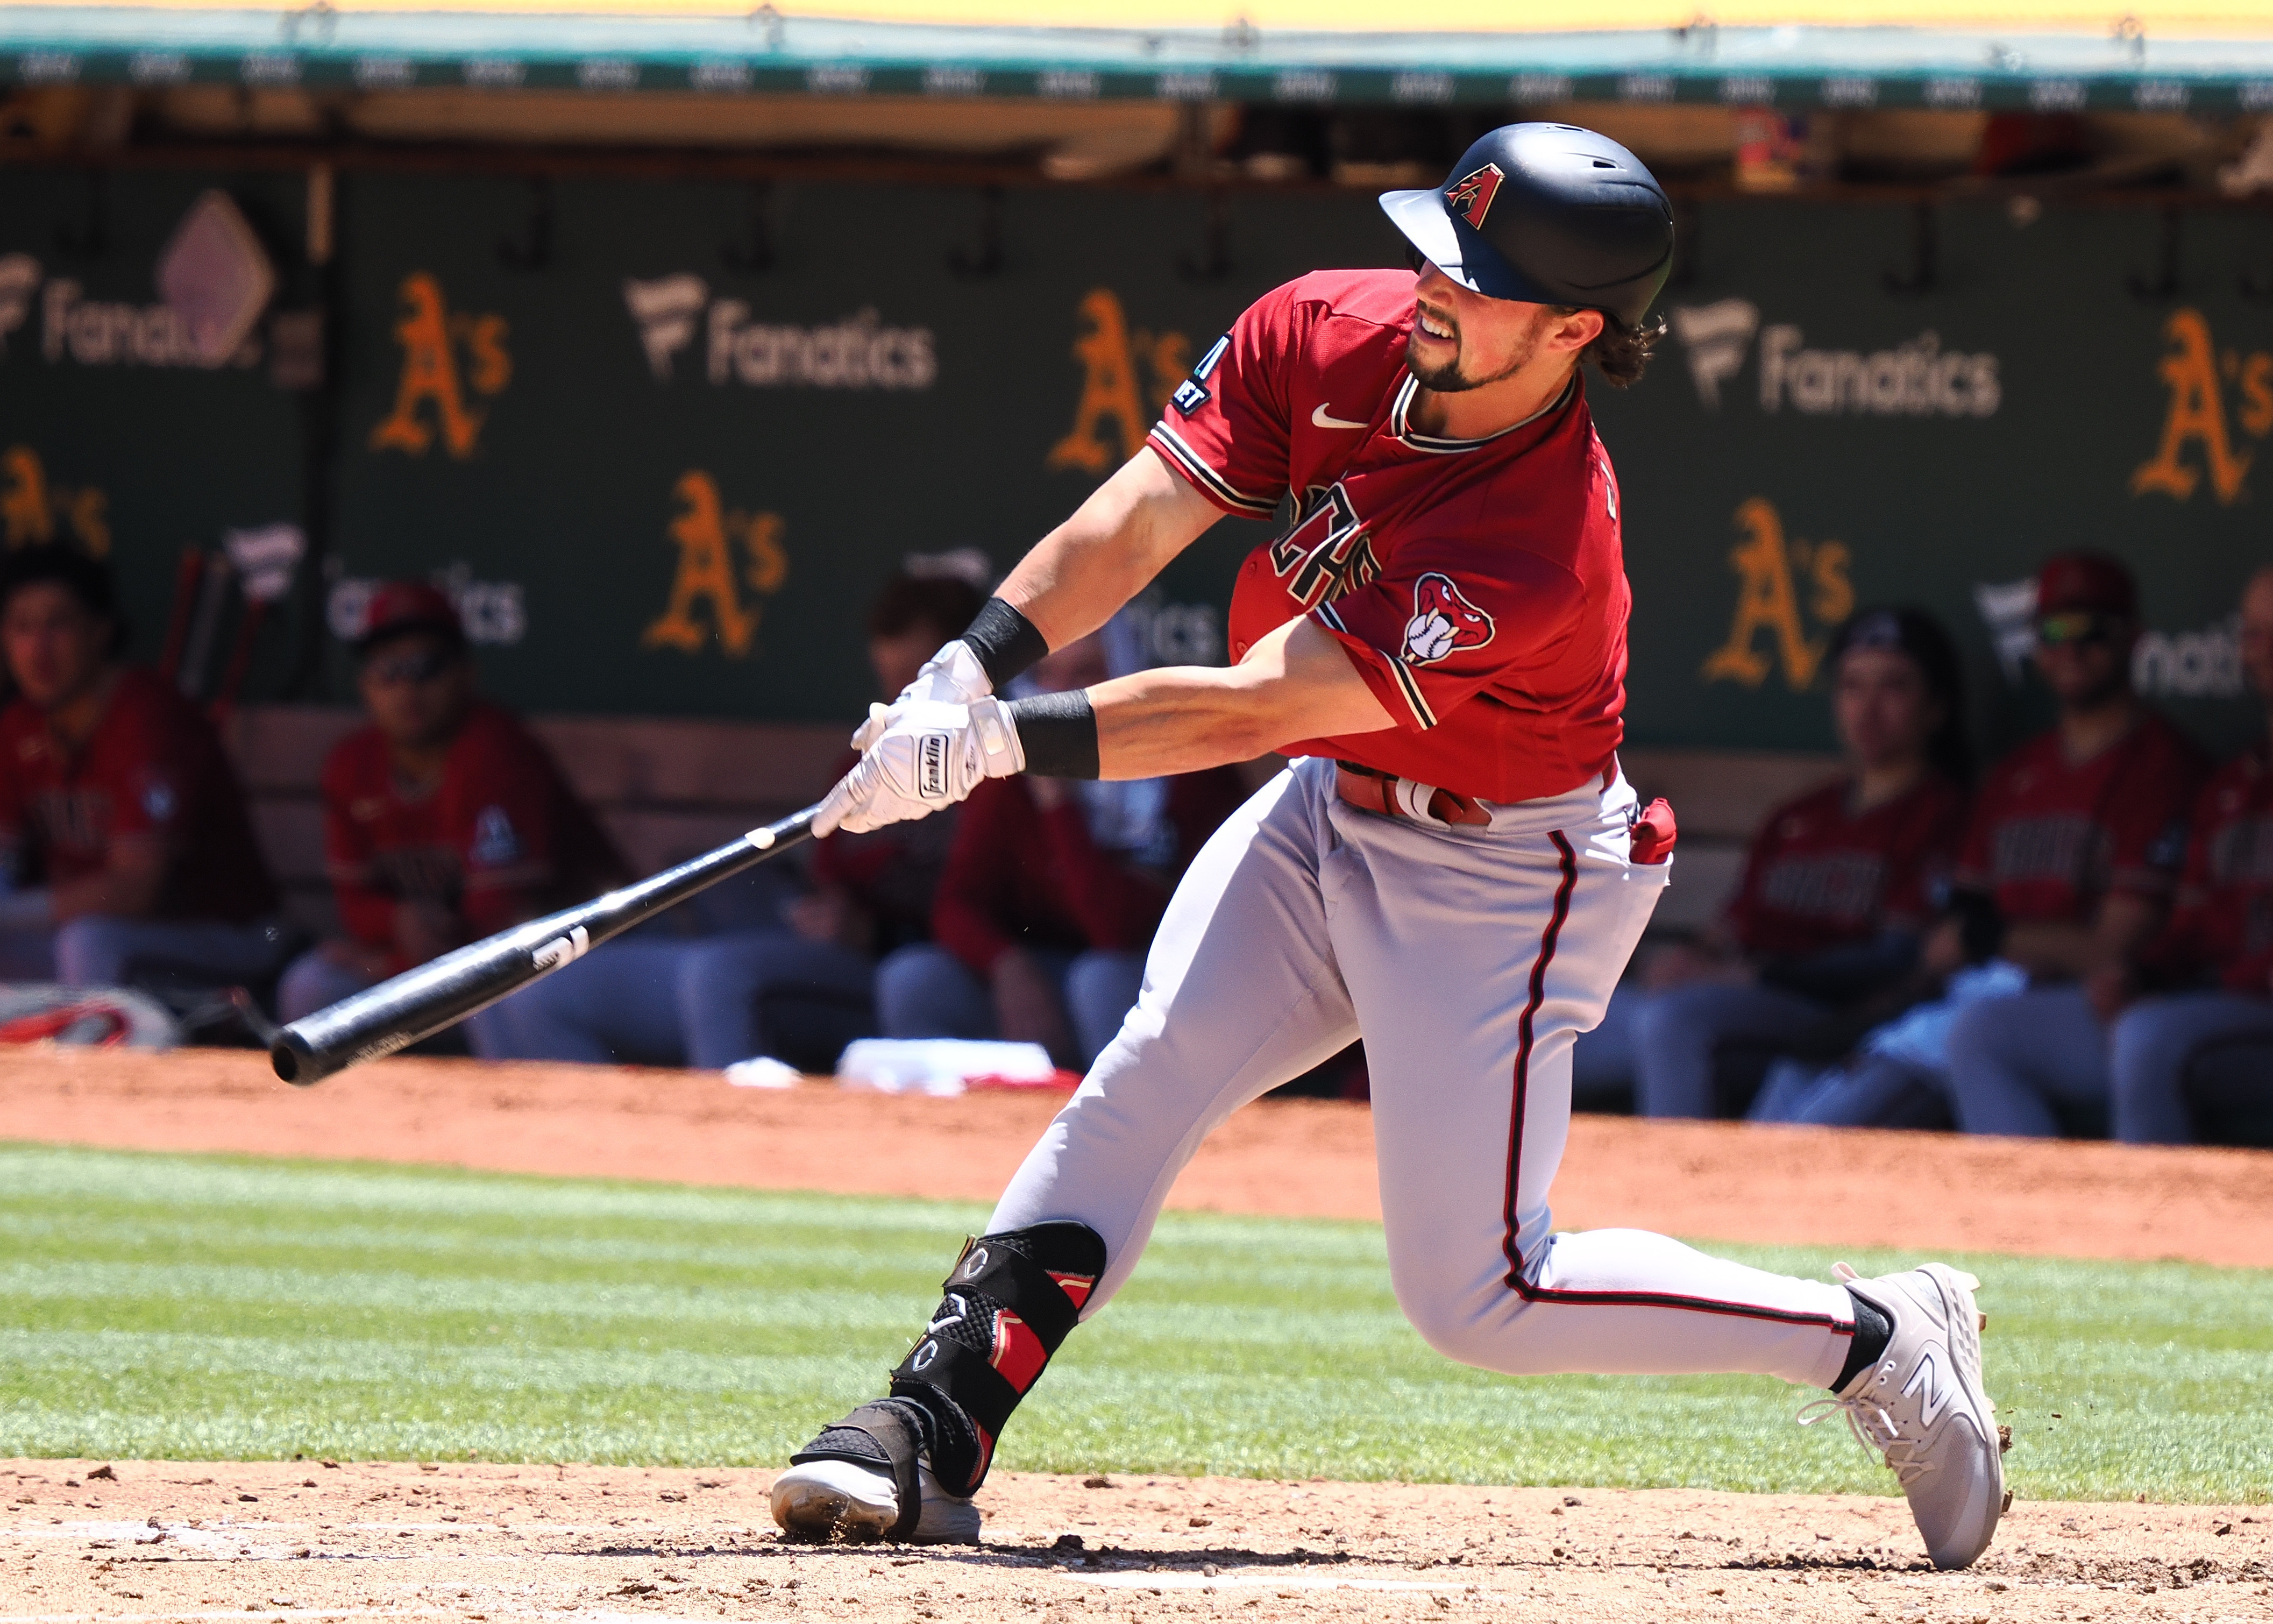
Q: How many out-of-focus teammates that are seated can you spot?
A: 7